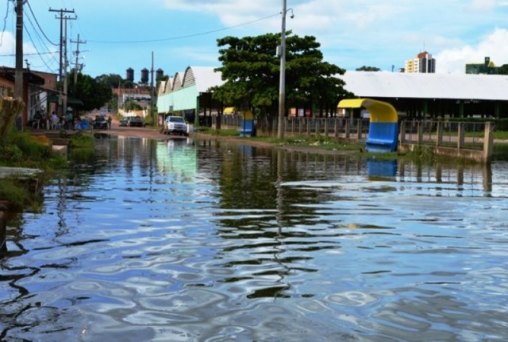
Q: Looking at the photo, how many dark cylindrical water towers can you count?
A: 3